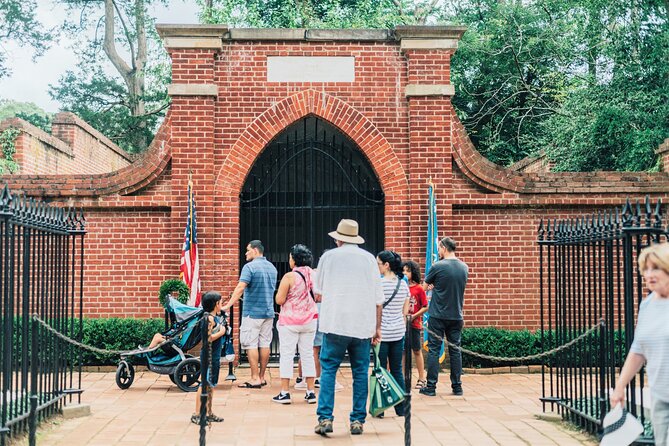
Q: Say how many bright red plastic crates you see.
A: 0